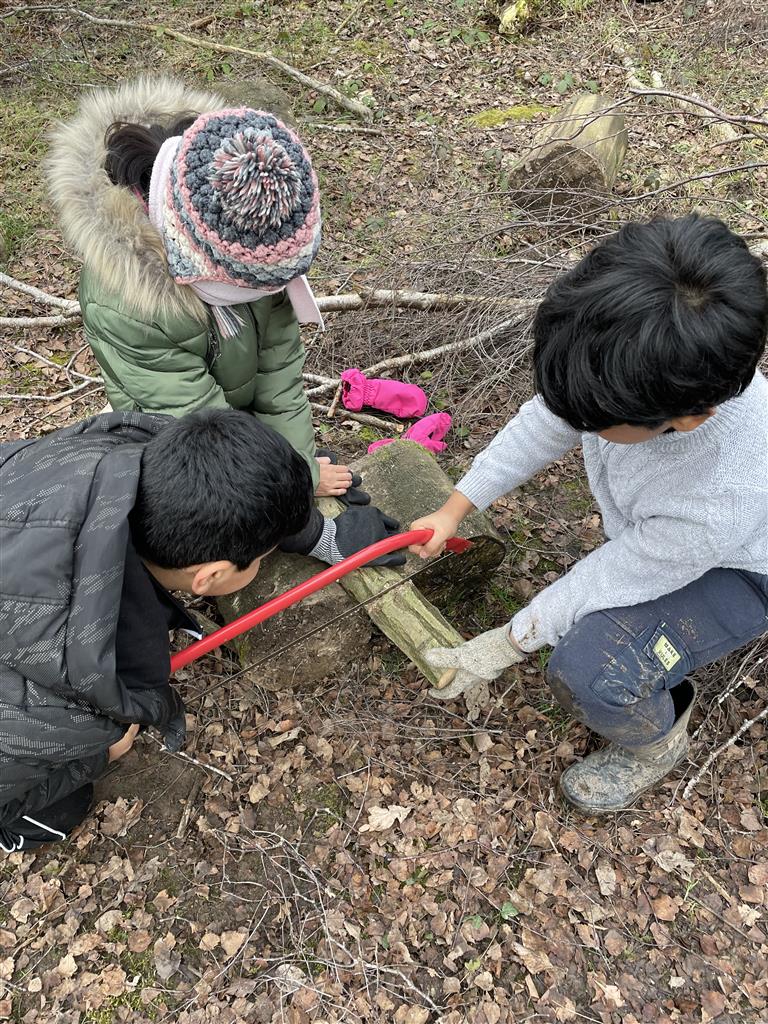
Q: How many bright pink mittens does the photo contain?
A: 2